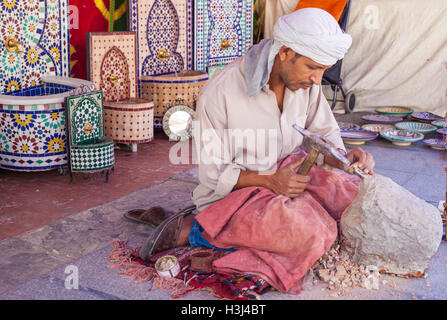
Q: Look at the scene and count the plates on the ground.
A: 11